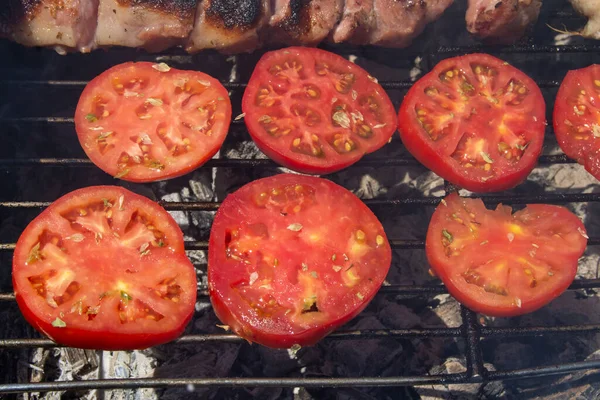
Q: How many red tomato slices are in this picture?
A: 7